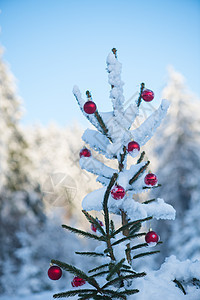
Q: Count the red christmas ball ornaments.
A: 10